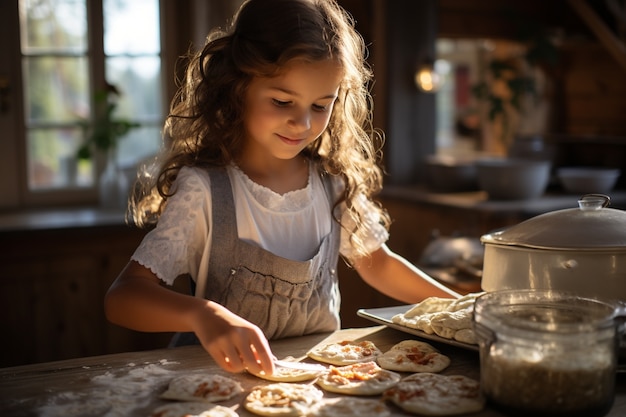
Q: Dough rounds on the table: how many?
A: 9